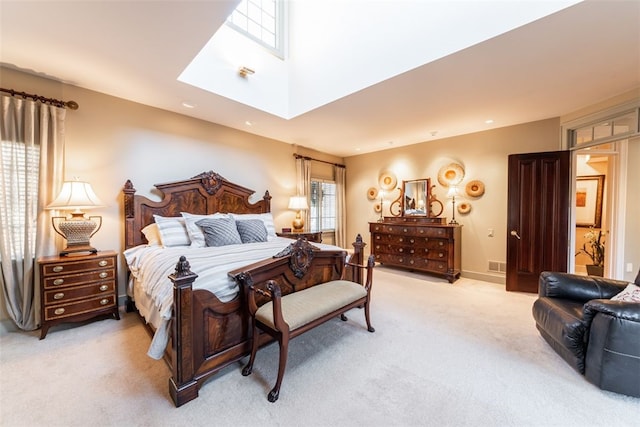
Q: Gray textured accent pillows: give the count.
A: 2